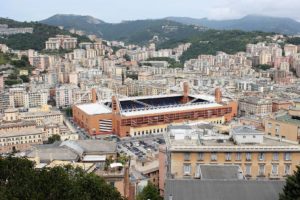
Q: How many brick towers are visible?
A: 4